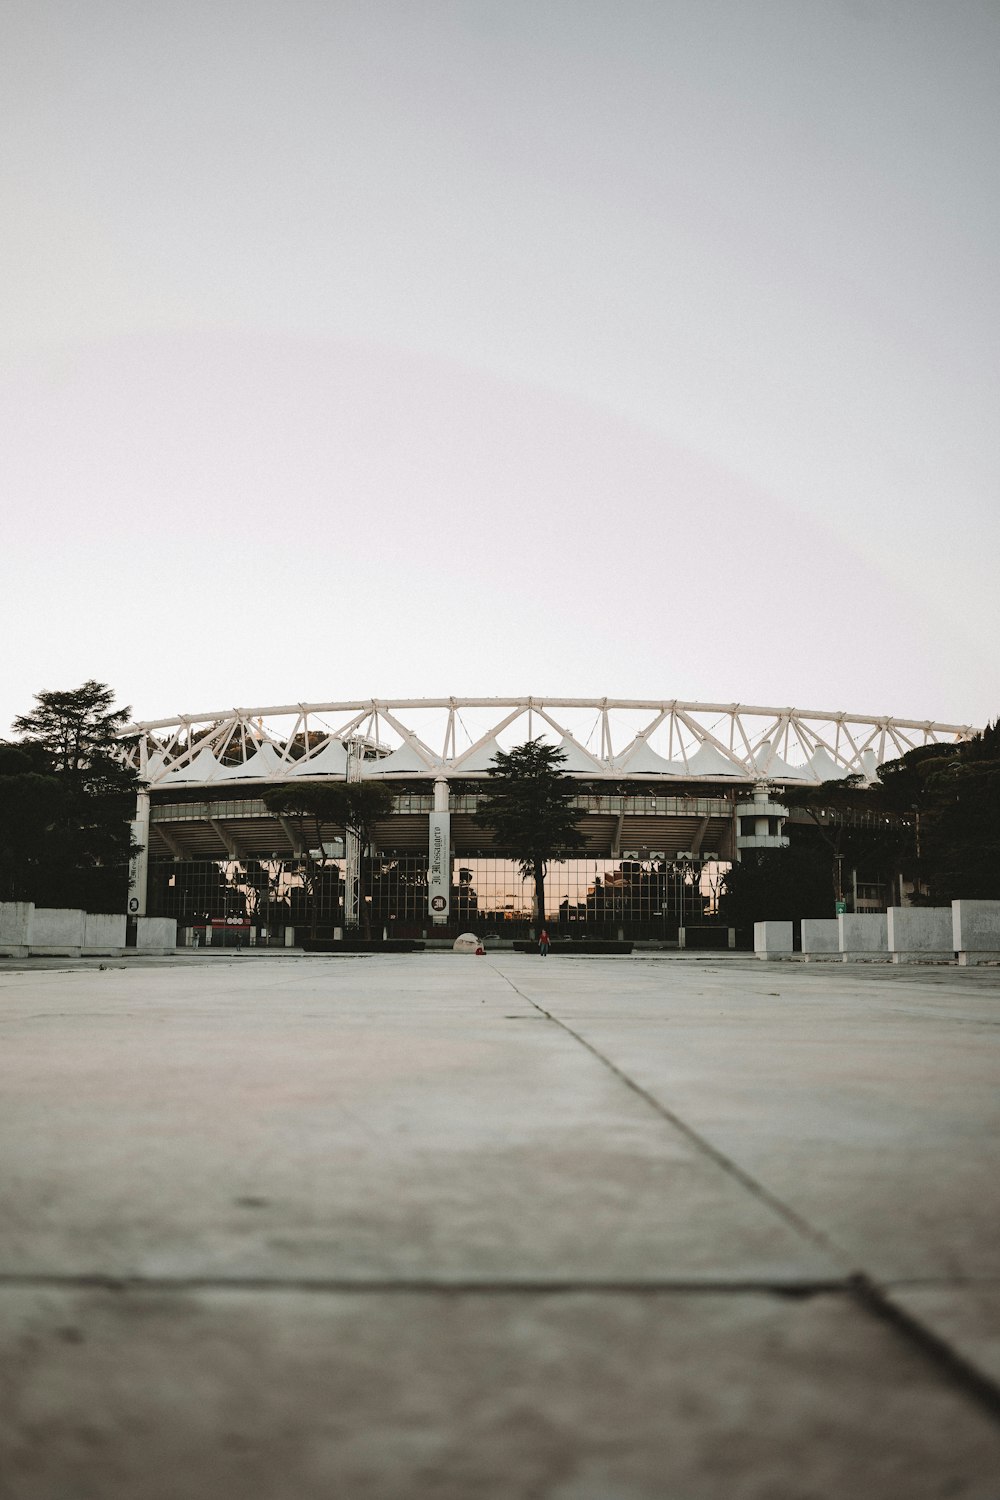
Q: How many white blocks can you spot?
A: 9